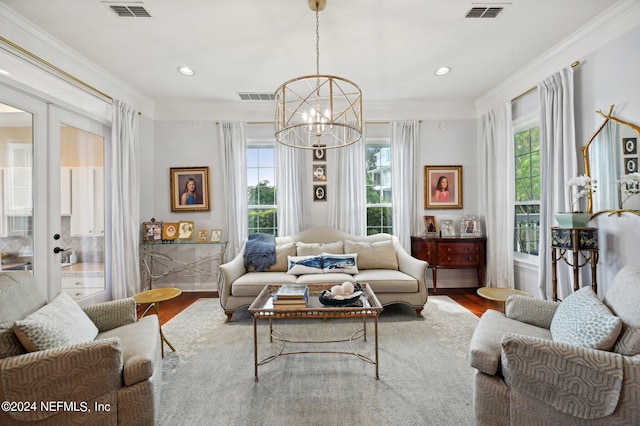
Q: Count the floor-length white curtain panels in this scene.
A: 7